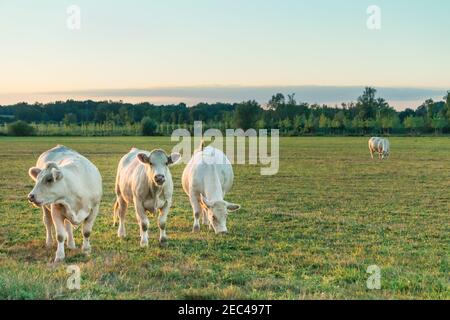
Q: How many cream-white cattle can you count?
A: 4